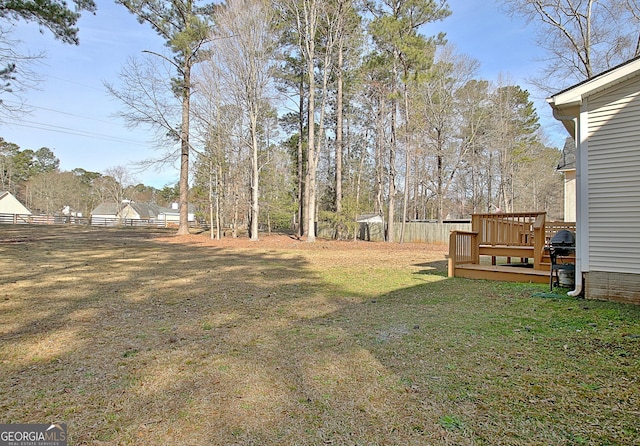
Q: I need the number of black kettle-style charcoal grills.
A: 1